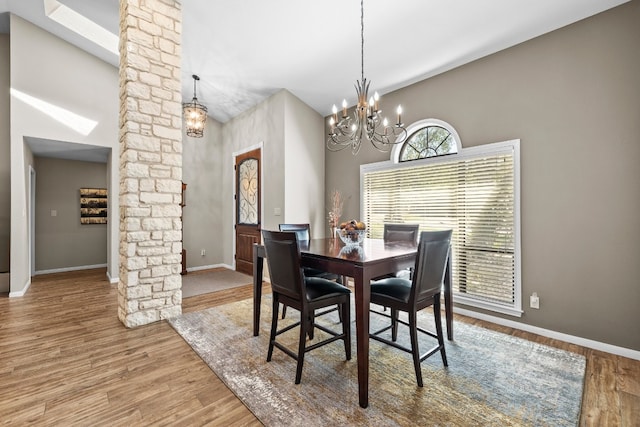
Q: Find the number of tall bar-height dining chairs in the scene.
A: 4